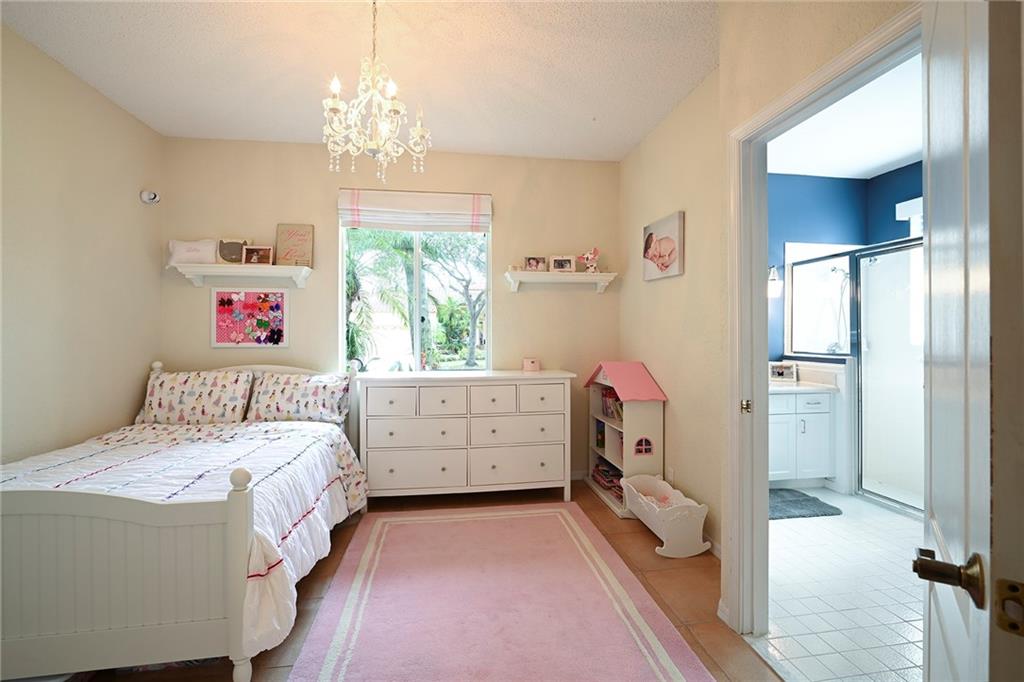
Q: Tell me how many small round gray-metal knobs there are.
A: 12